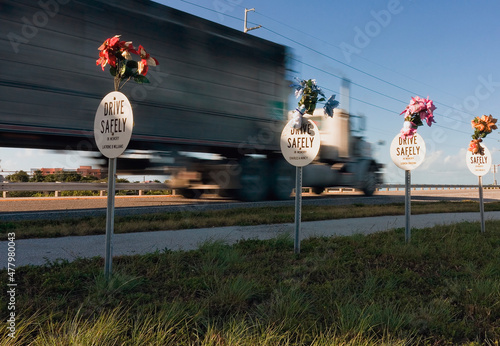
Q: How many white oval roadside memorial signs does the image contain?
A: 4